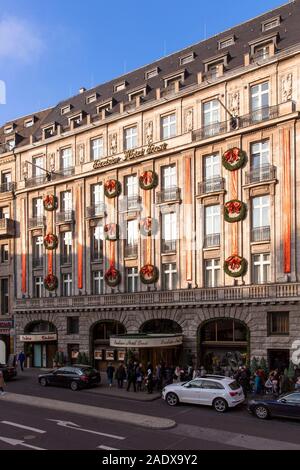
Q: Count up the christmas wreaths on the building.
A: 12